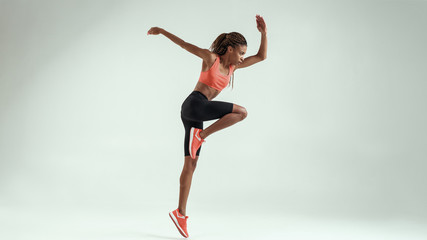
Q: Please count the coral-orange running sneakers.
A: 2